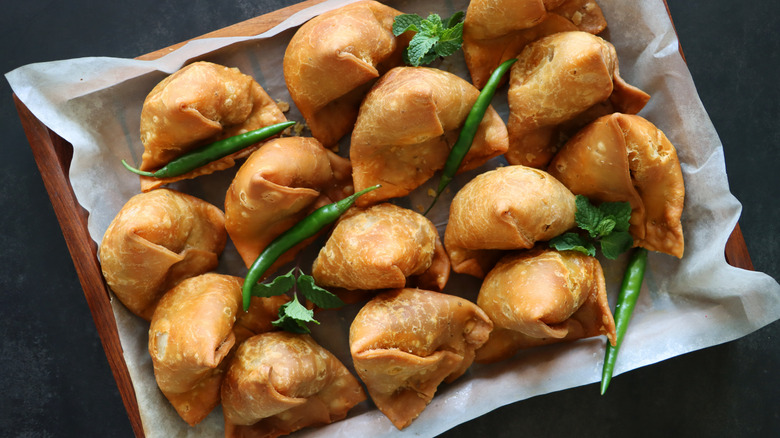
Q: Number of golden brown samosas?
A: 14